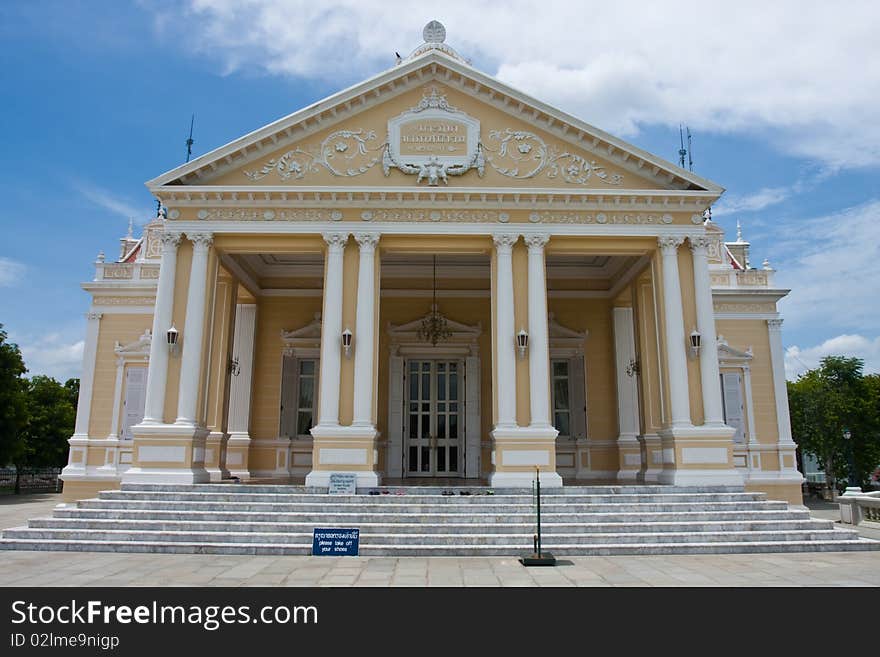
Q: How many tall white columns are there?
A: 8